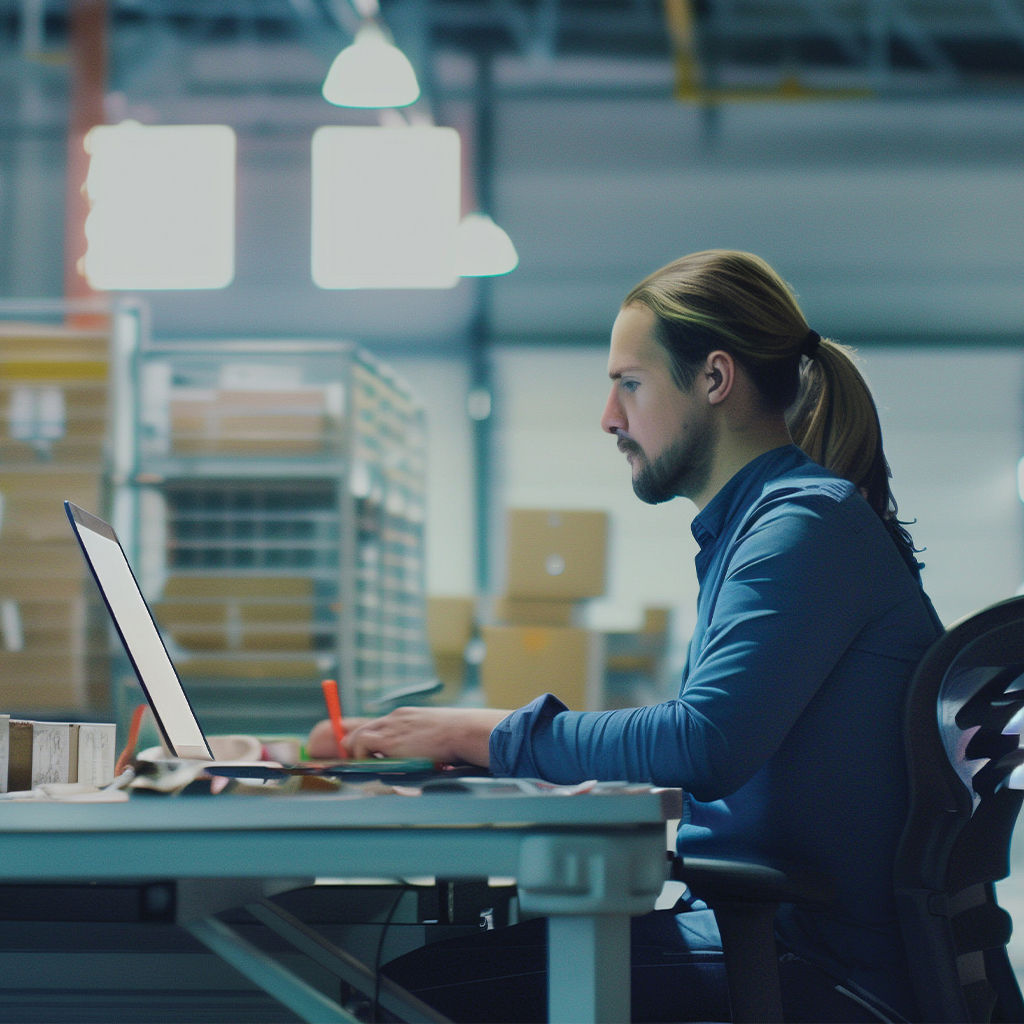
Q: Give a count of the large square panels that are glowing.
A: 2